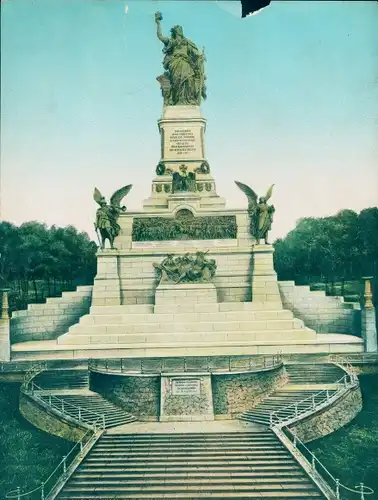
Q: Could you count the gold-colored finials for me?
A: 2